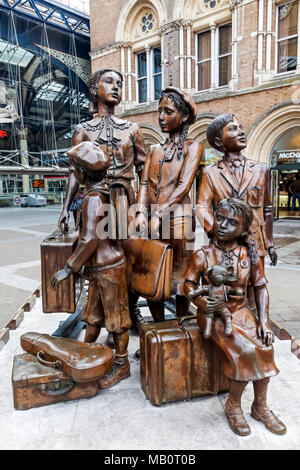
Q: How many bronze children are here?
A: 5